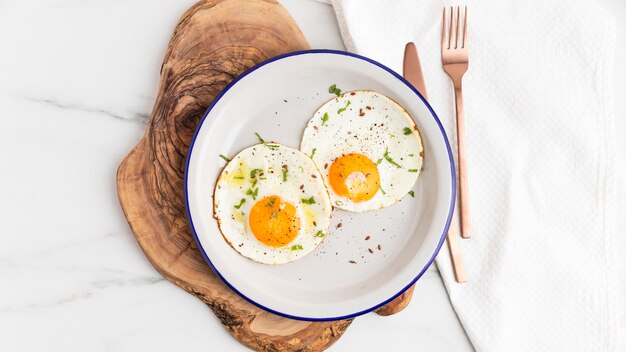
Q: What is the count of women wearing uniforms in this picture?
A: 0